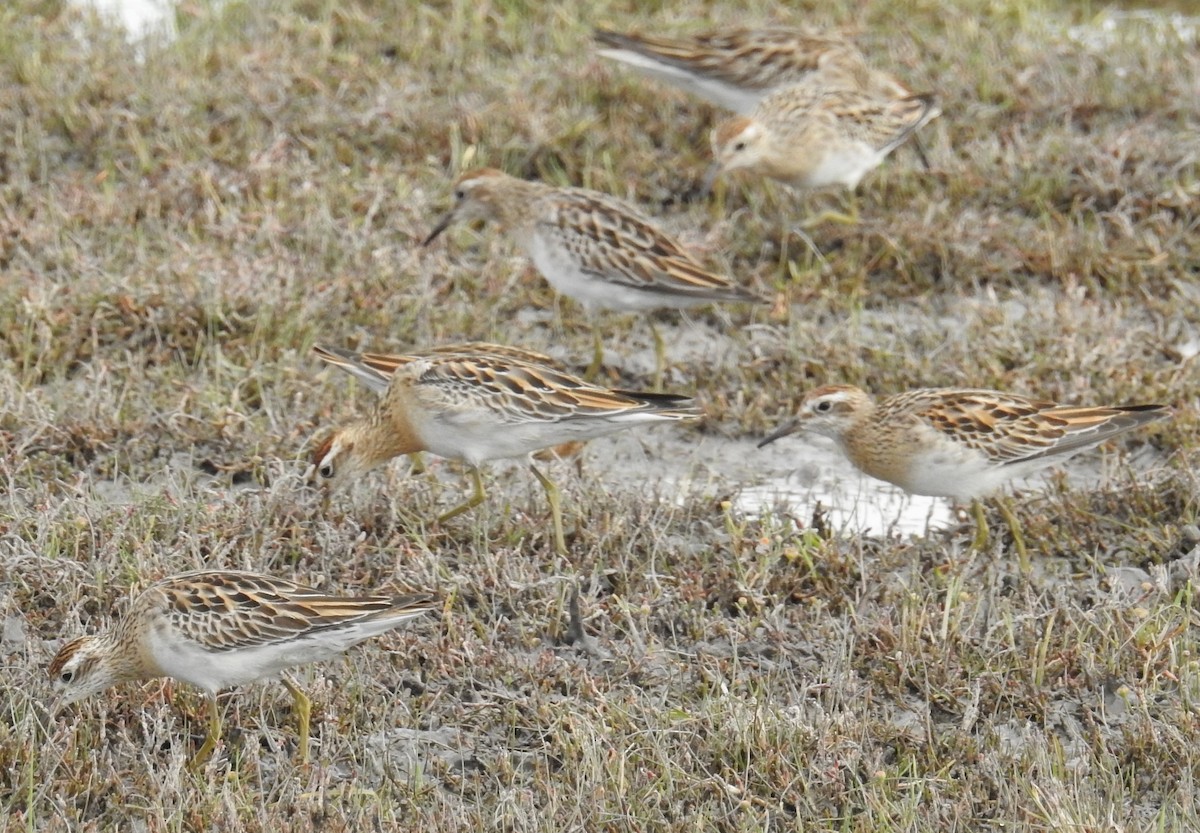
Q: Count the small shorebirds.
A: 7